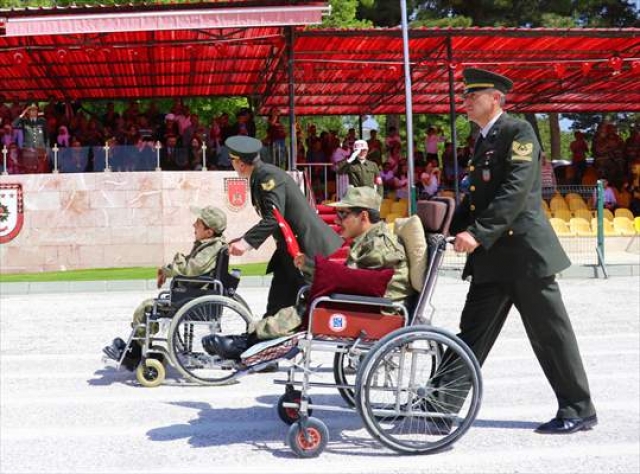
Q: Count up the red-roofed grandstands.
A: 2